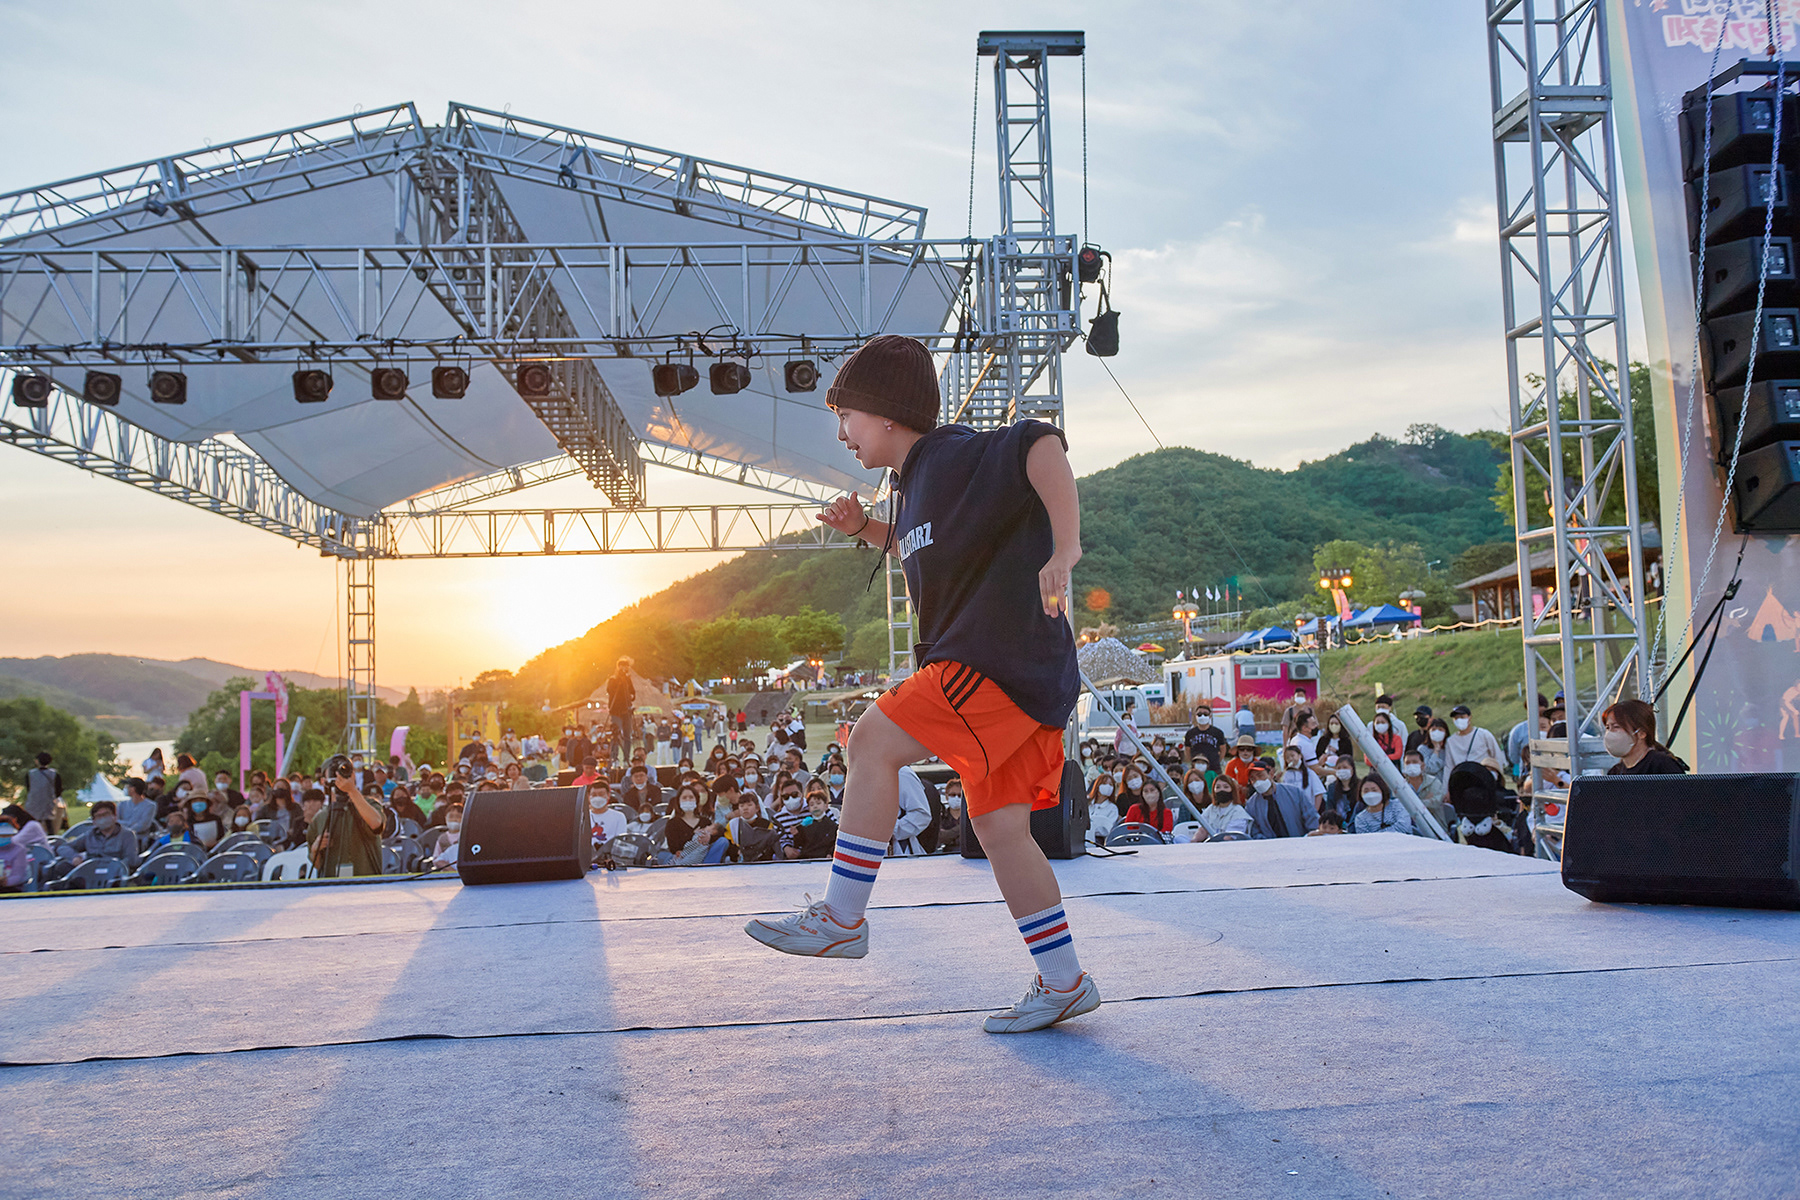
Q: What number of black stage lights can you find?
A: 10